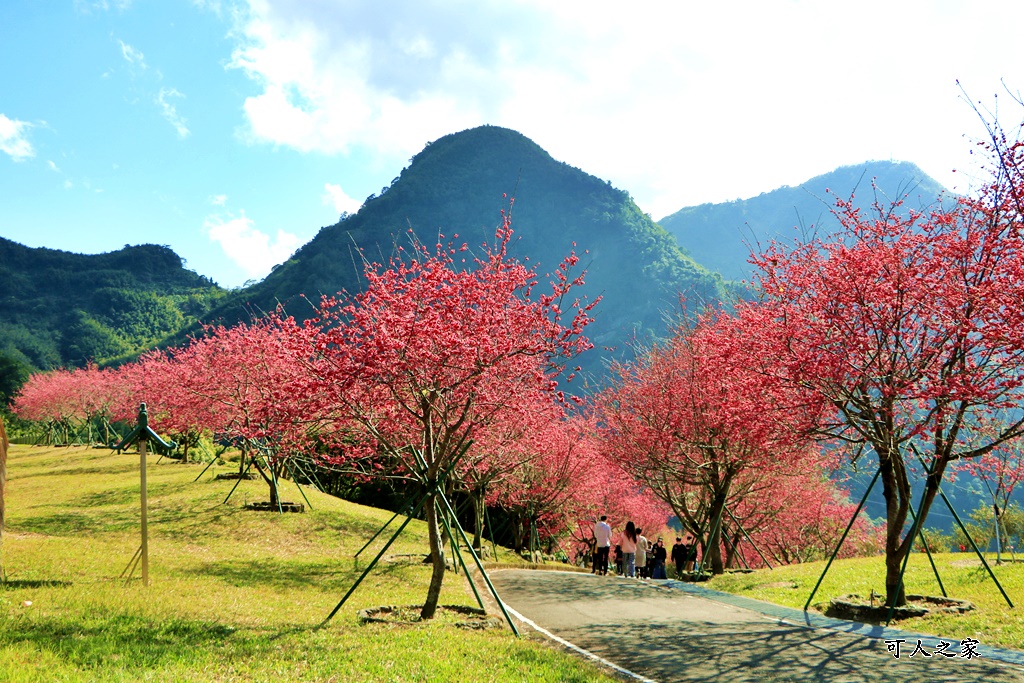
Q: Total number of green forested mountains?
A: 3